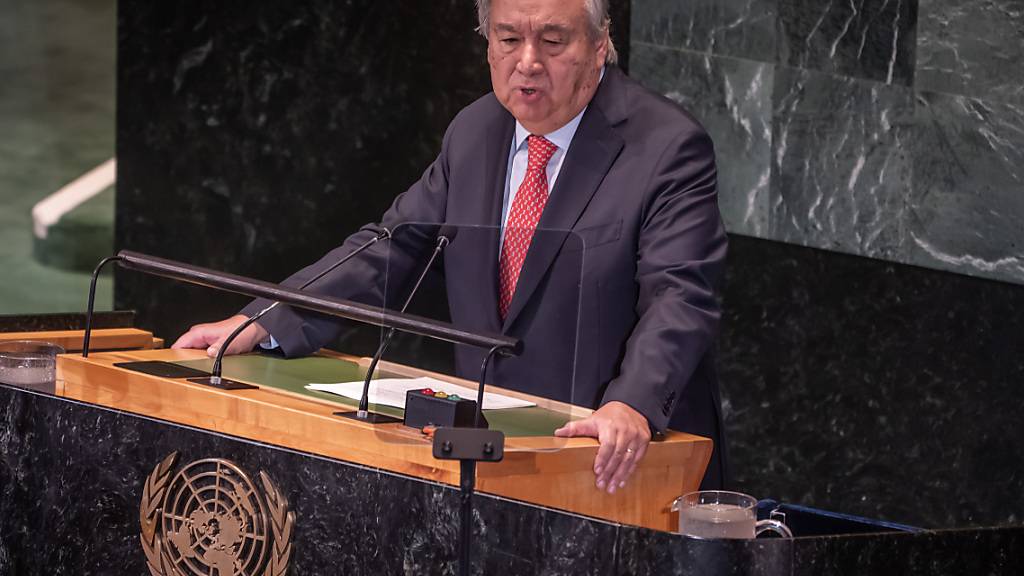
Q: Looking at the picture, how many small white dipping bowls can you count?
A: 0